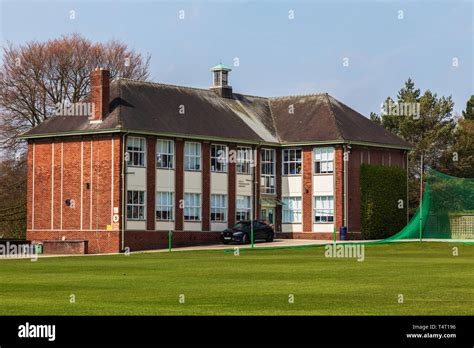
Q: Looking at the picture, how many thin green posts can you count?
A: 4